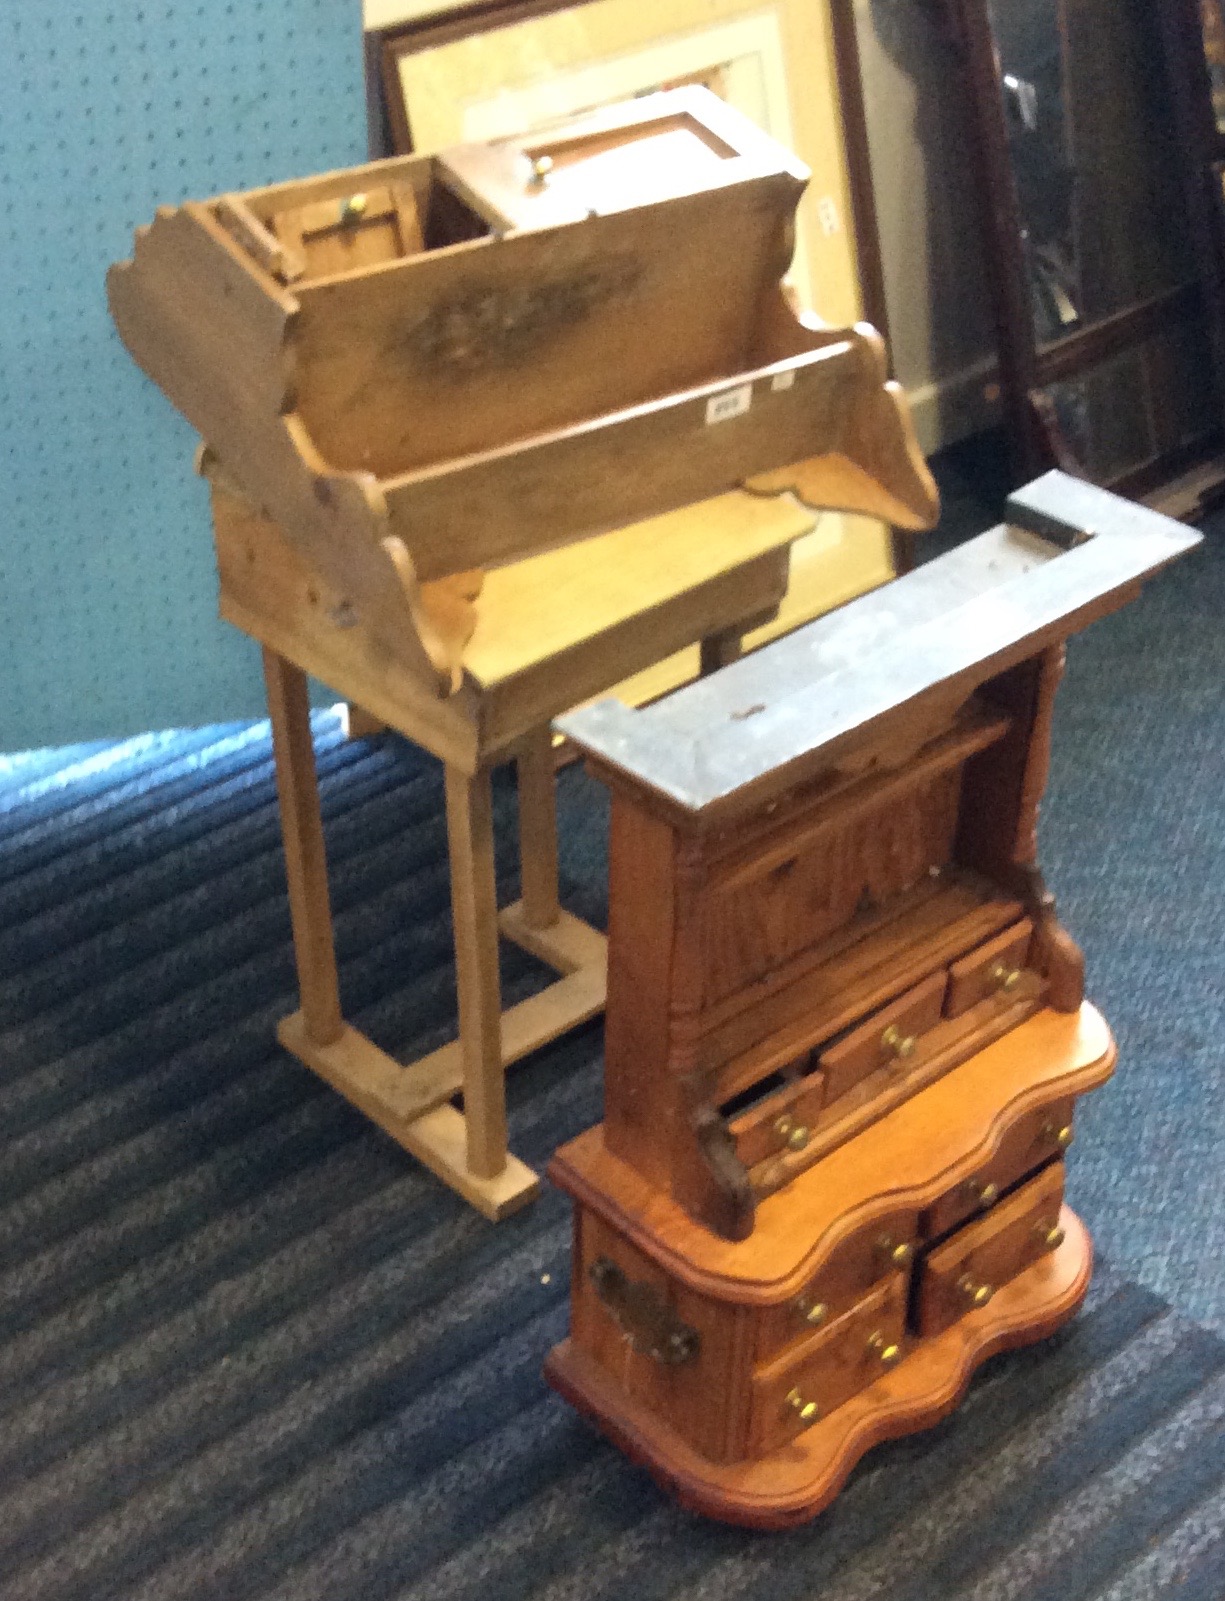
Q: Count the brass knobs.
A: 13